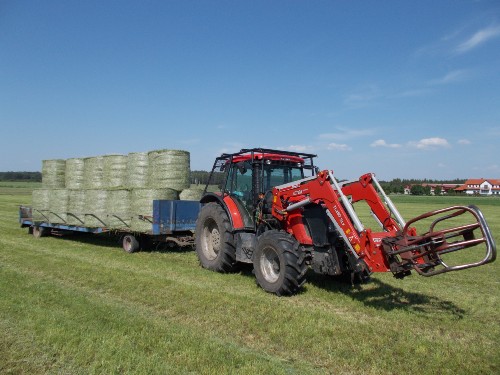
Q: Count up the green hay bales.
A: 13